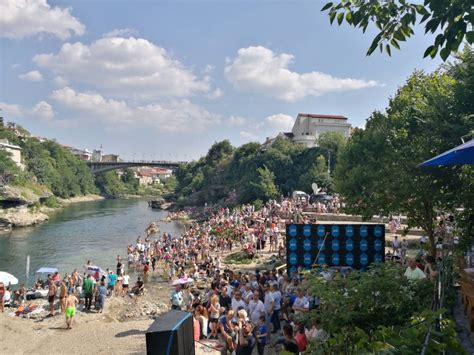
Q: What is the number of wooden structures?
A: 1